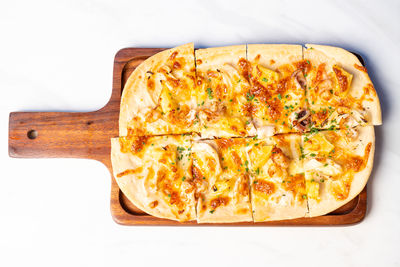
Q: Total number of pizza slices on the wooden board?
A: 8